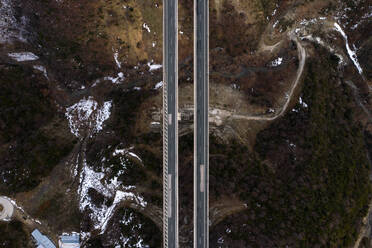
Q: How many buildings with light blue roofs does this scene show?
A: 2